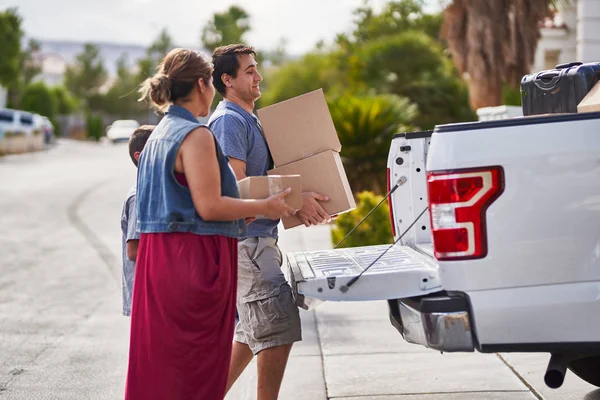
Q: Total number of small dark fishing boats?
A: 0